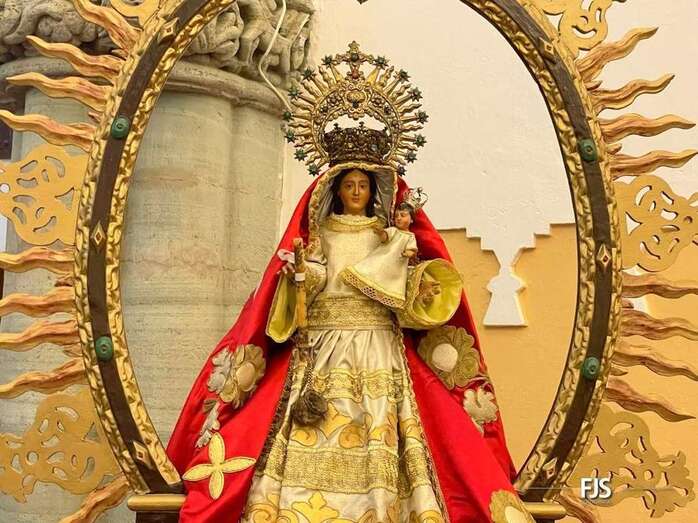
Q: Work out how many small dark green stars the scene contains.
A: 14